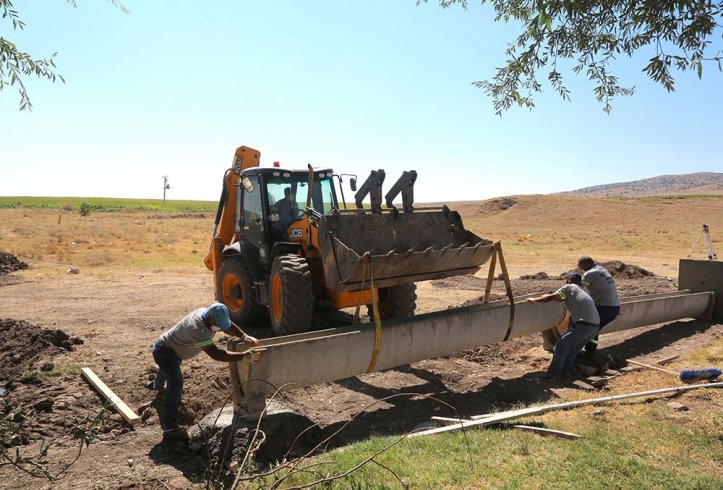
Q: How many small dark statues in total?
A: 0